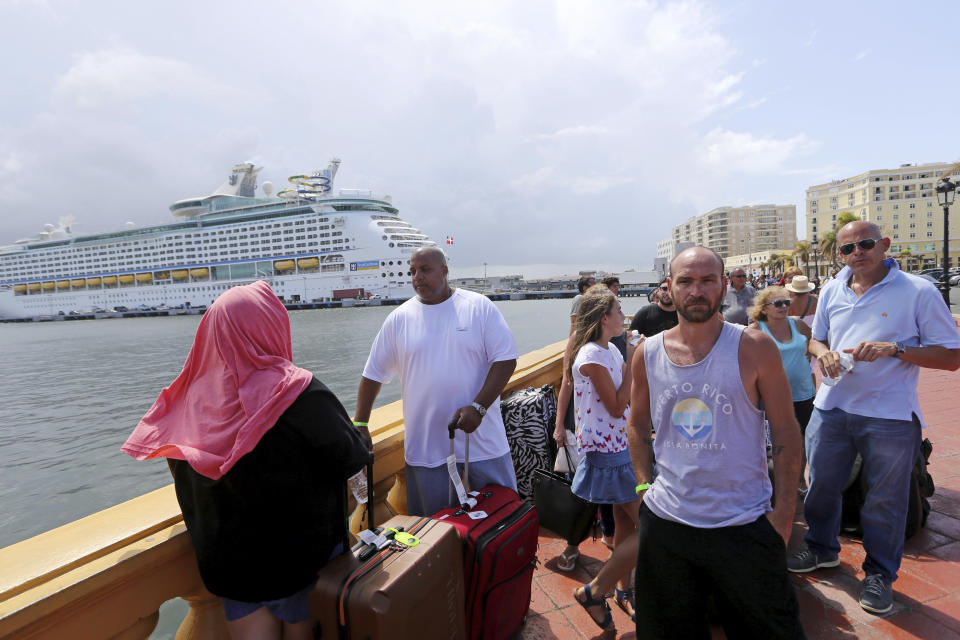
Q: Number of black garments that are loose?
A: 2